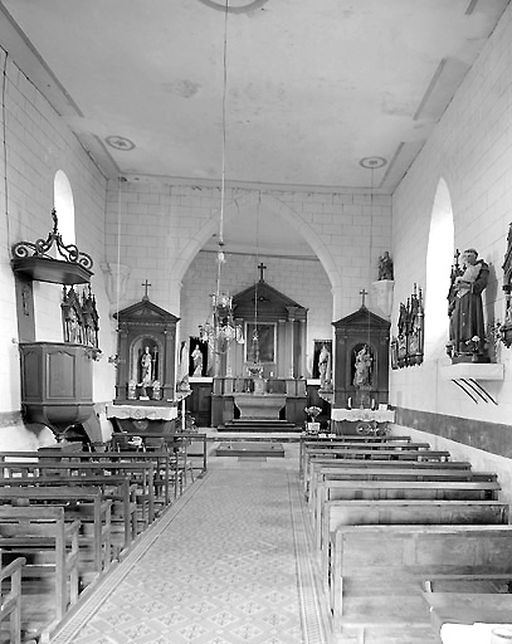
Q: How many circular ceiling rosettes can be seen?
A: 3